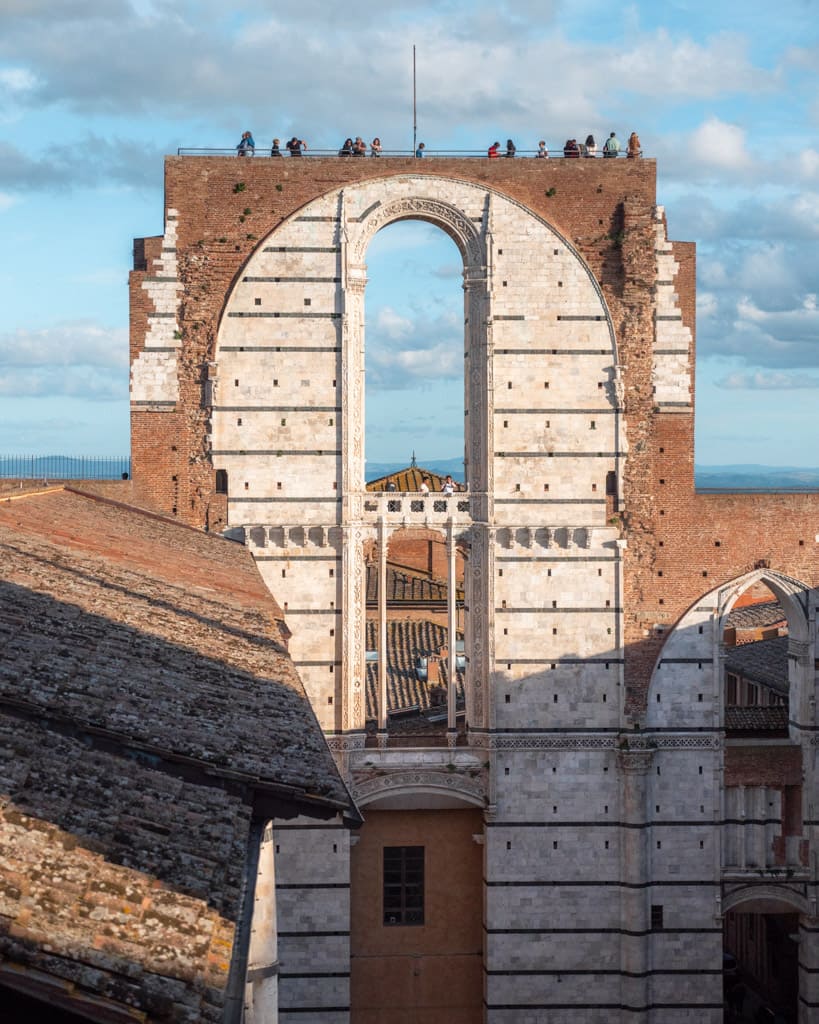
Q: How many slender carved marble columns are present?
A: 2